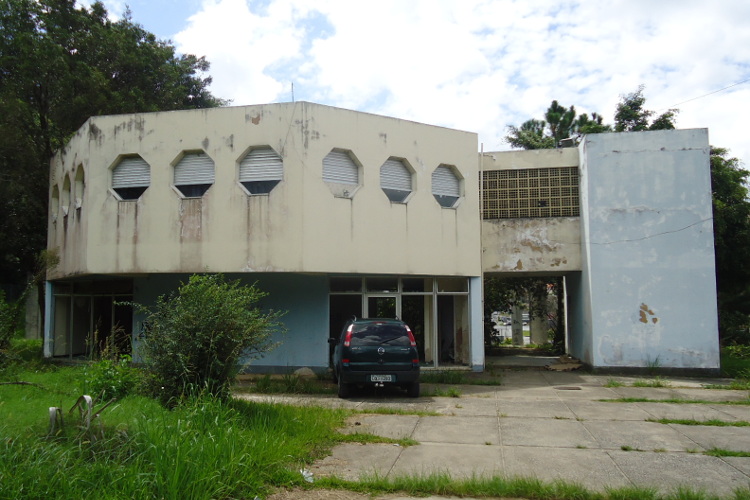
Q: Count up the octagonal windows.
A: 9